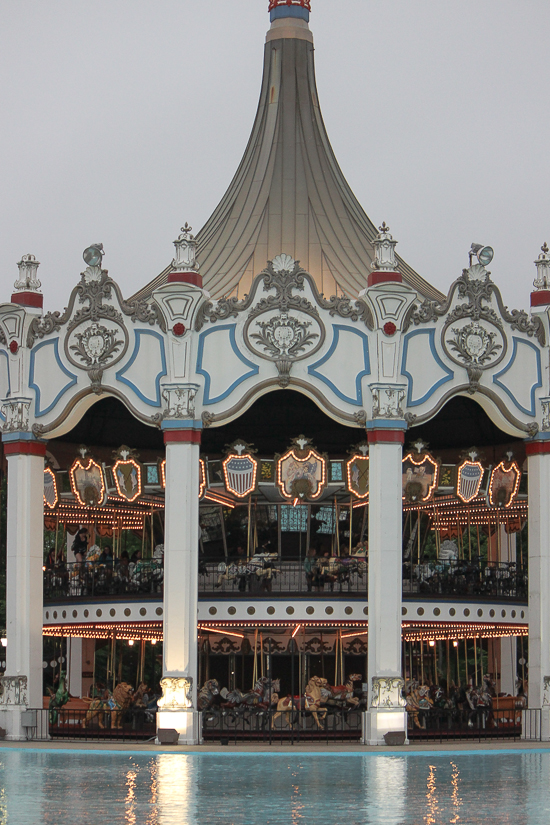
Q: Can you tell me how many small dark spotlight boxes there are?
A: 2